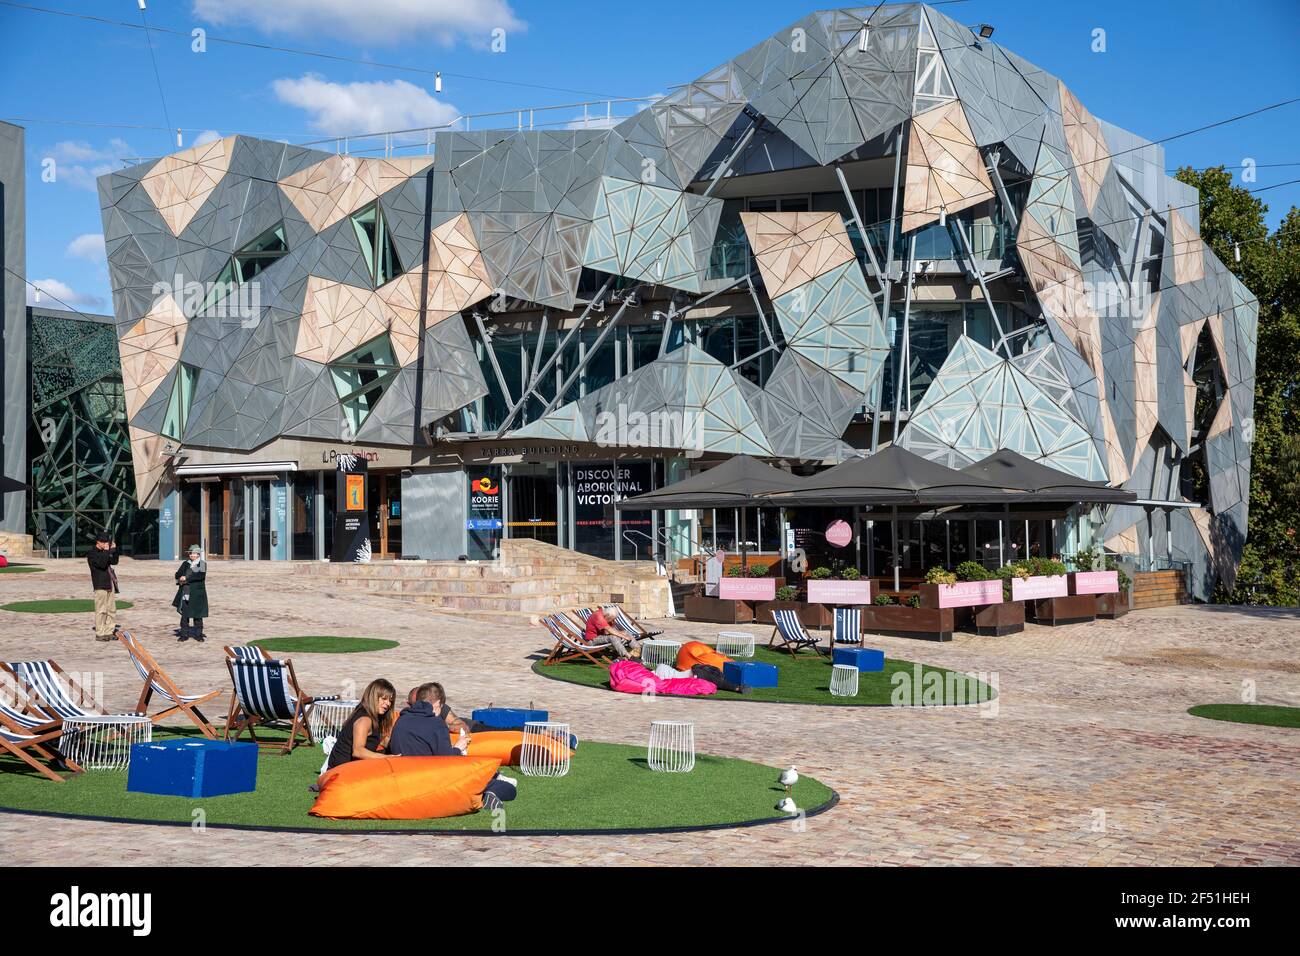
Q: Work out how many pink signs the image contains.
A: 6